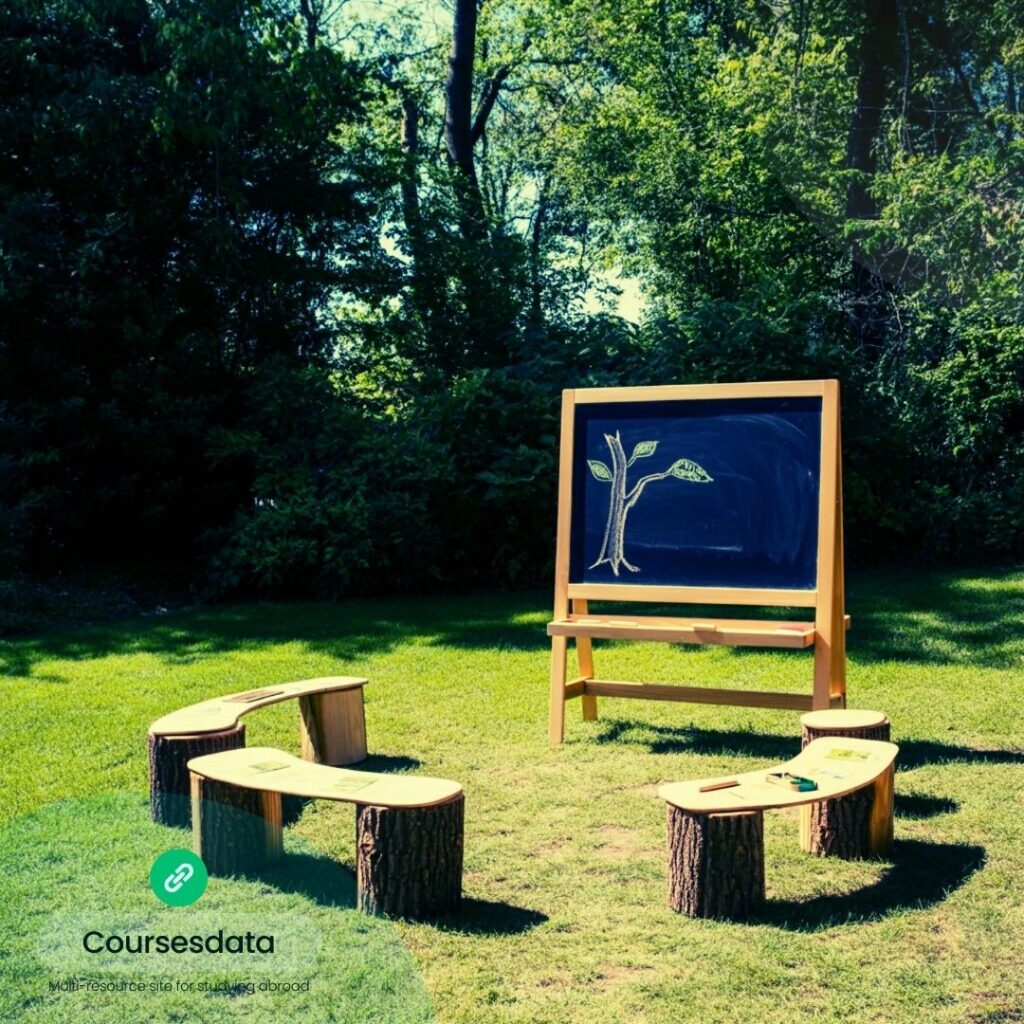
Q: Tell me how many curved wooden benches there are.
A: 3